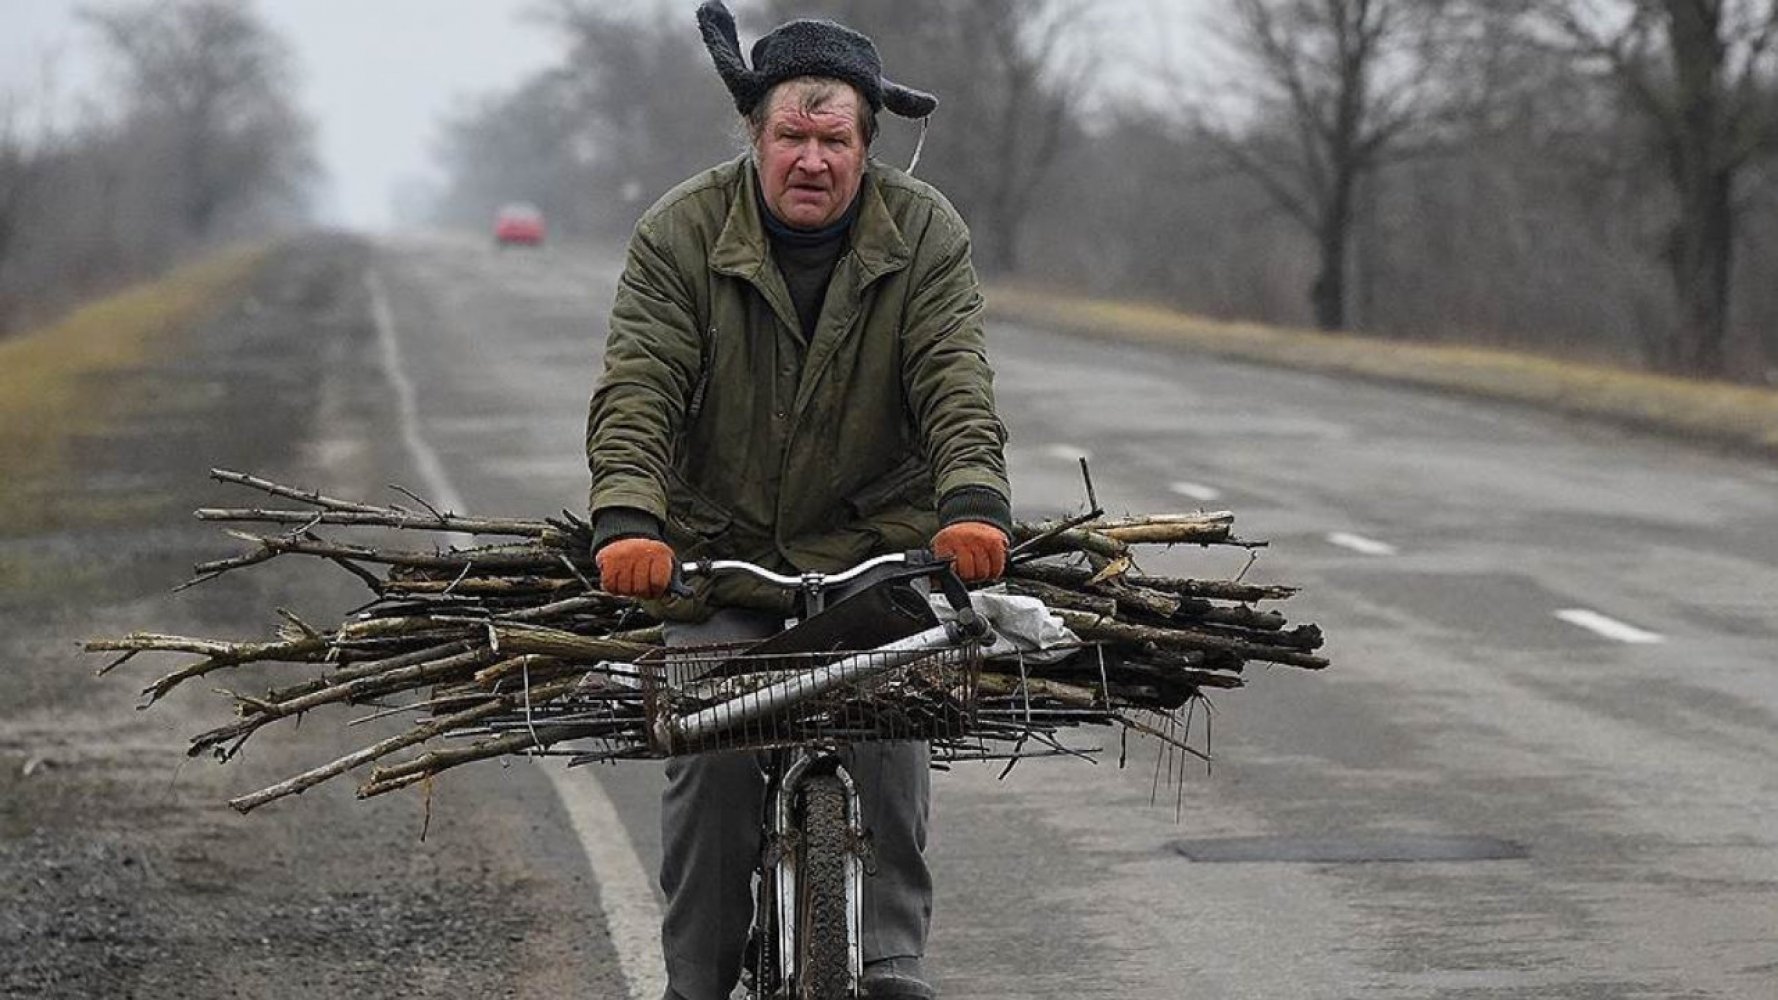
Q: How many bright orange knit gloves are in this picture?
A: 2